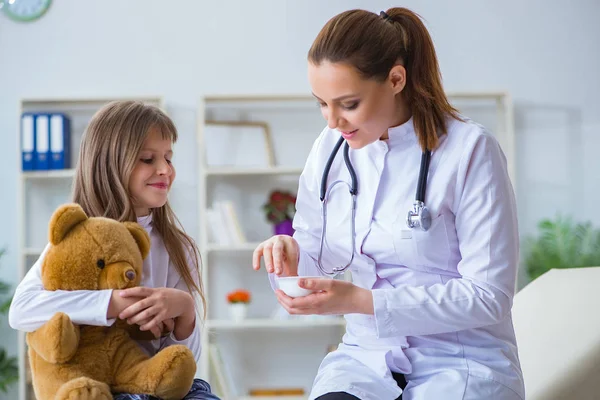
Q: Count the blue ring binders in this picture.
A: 3